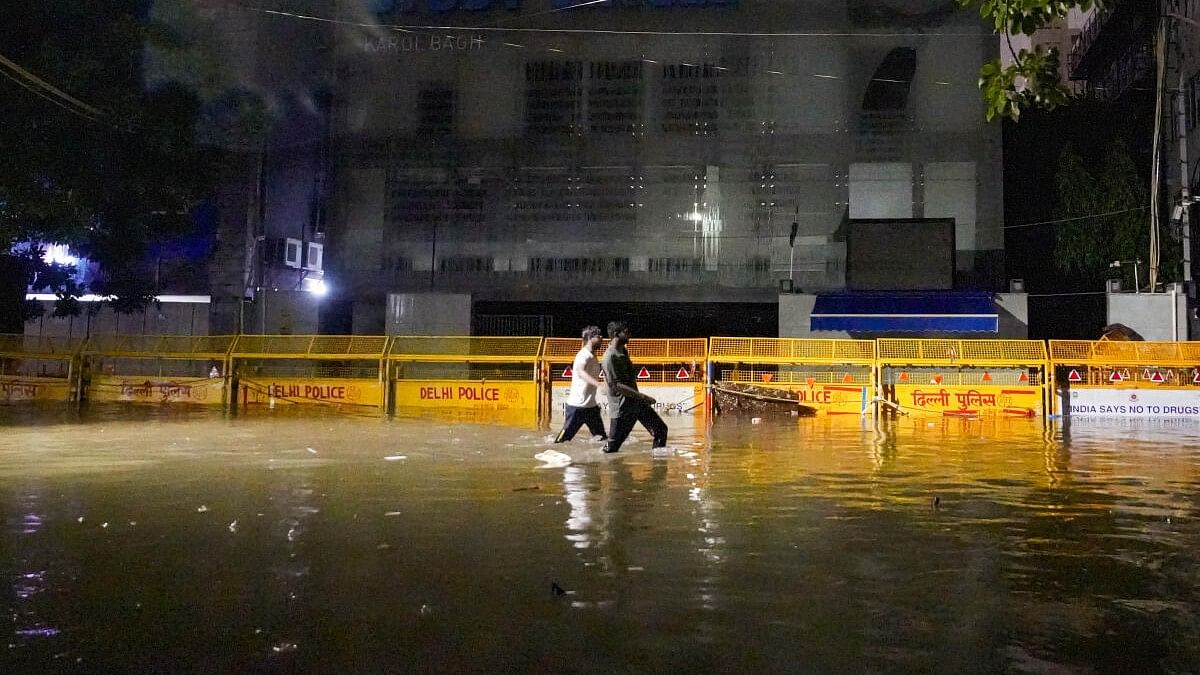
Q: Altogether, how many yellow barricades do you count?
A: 8